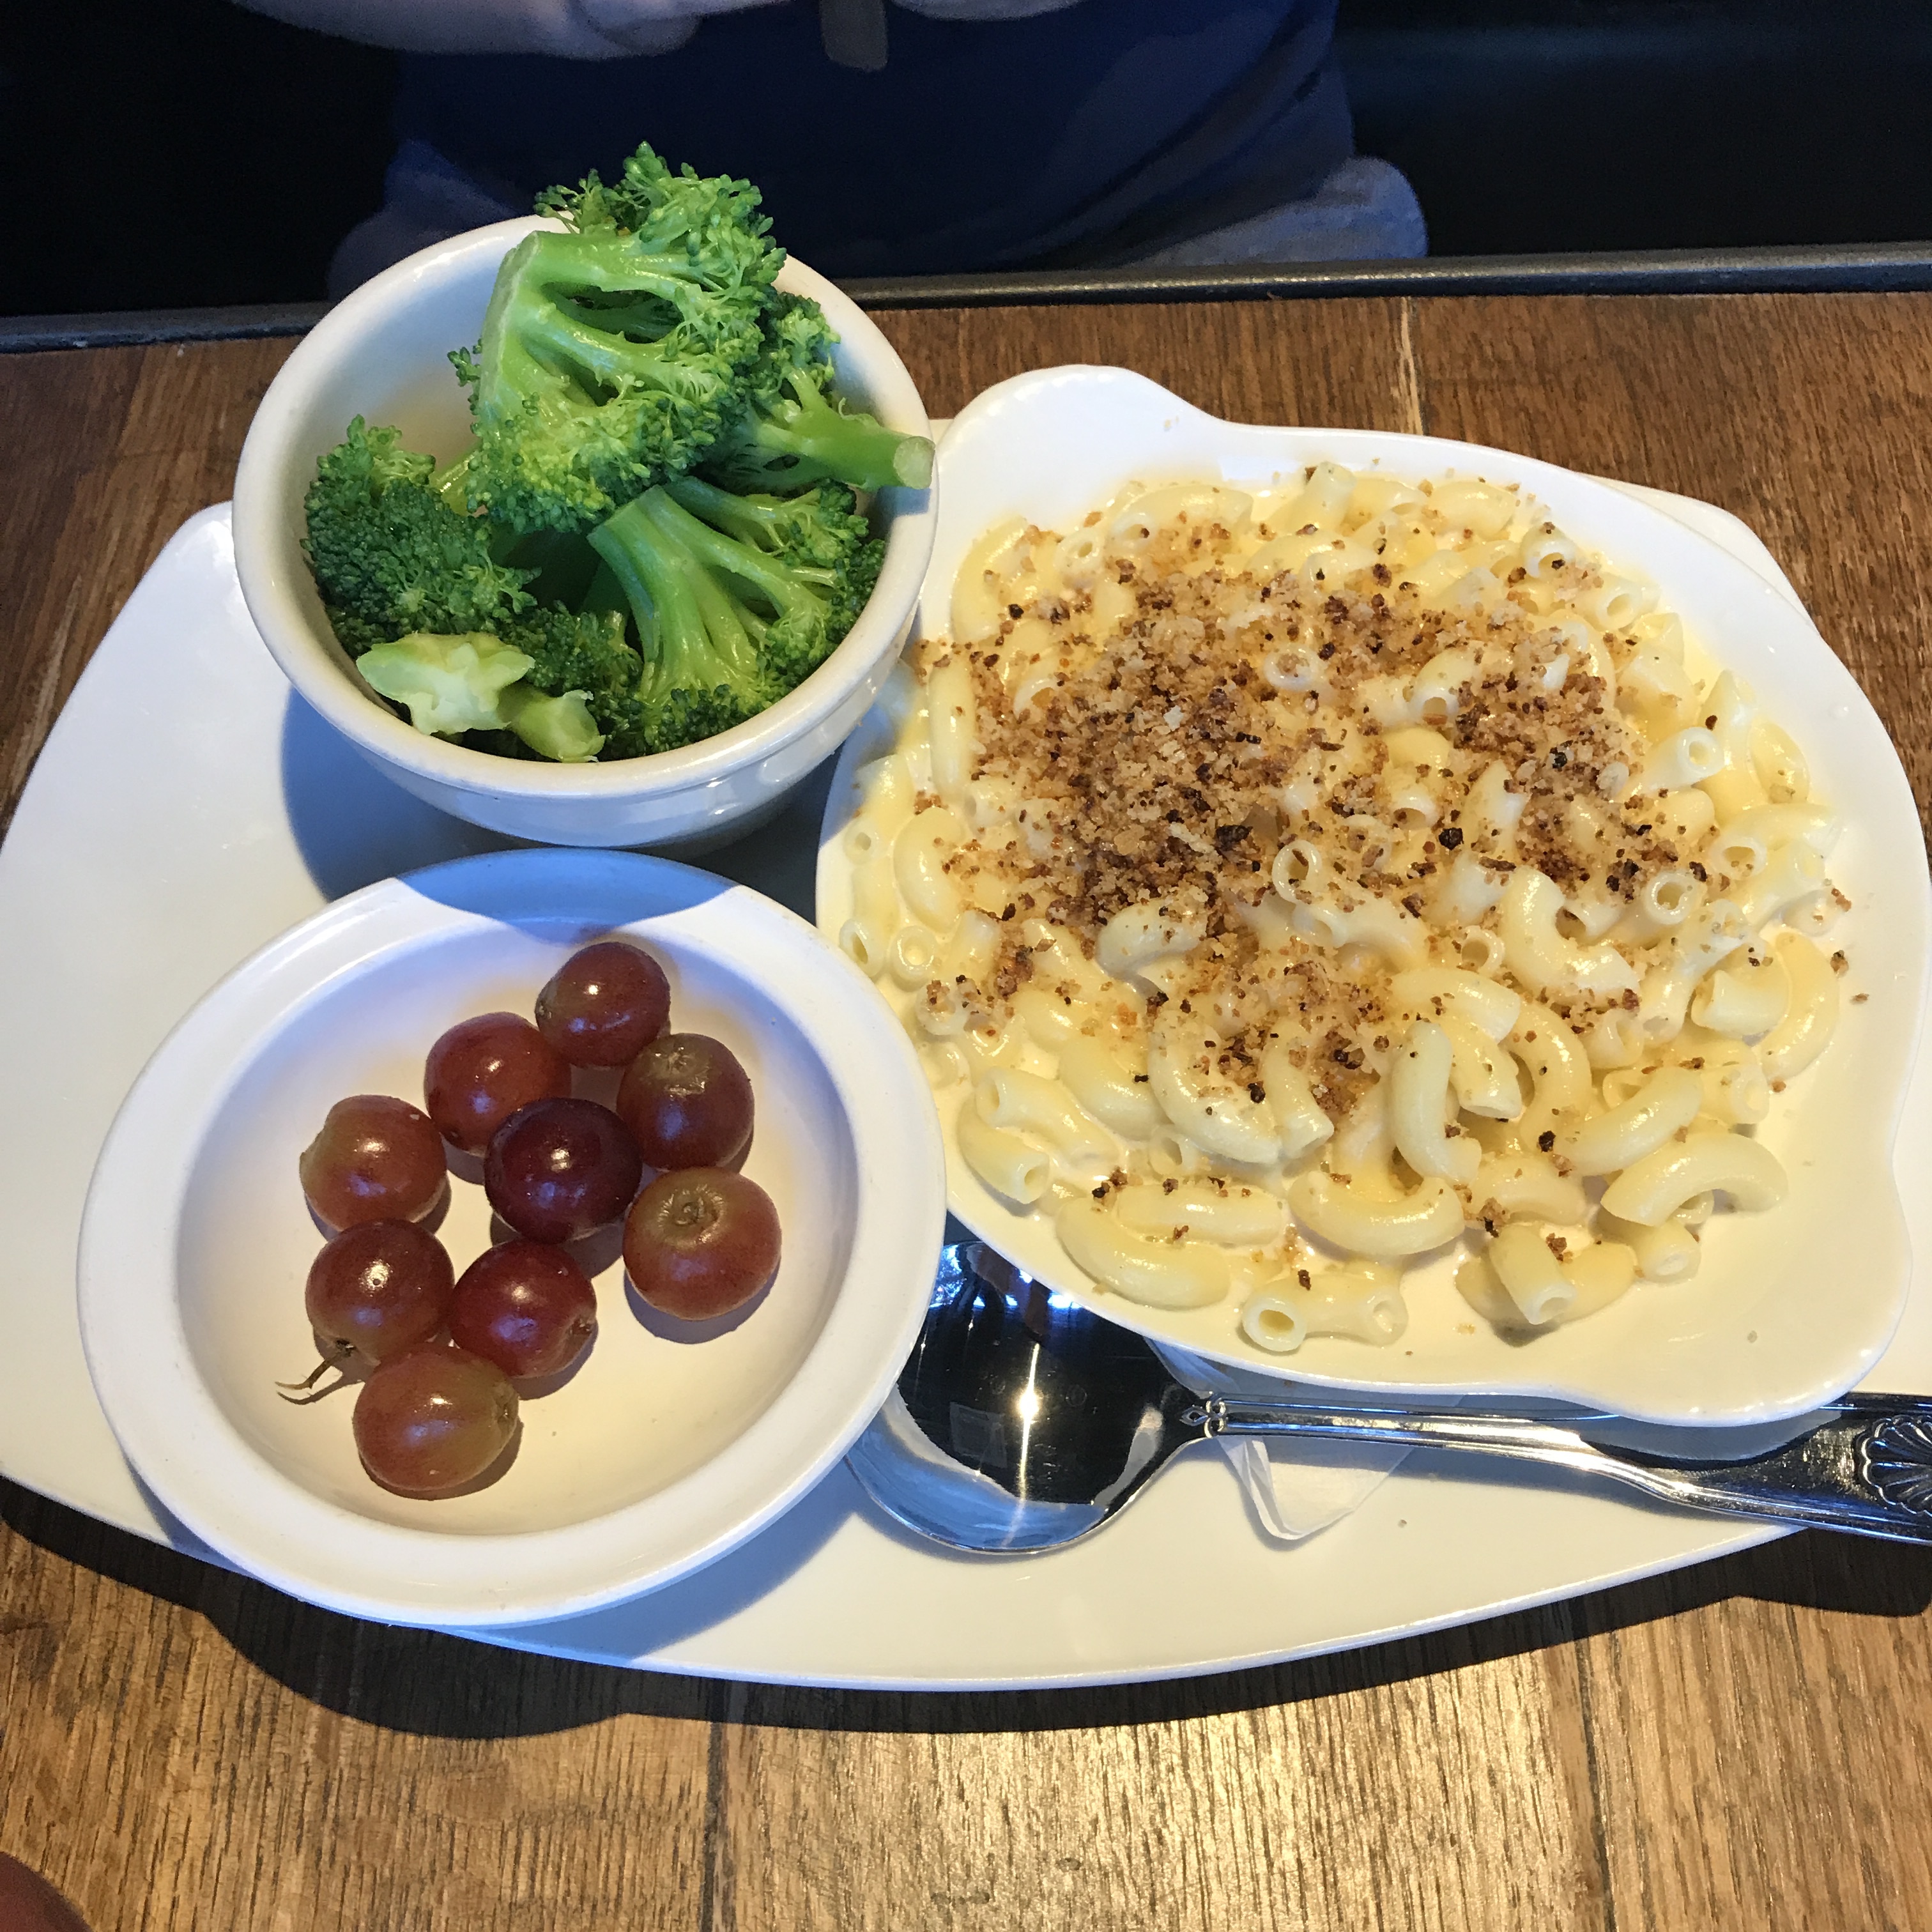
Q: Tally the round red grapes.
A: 9